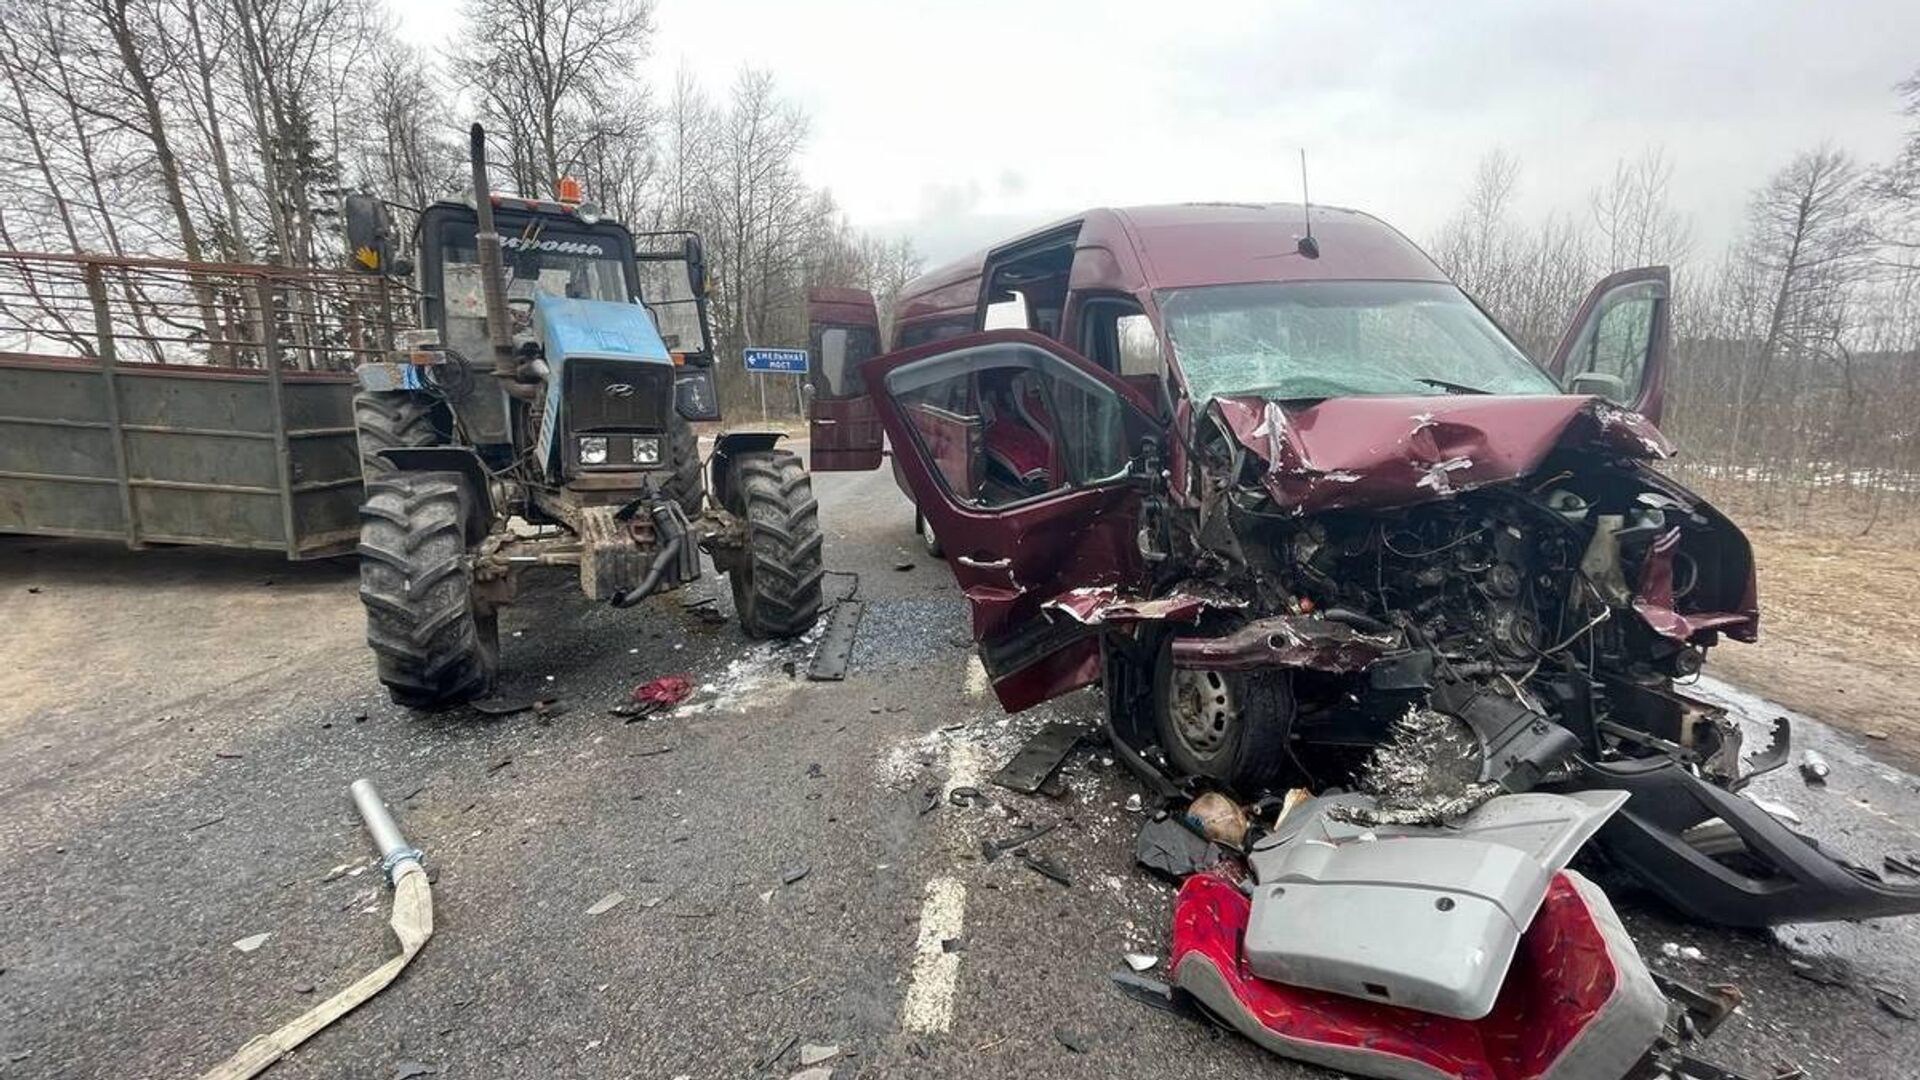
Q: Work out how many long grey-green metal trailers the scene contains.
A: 1